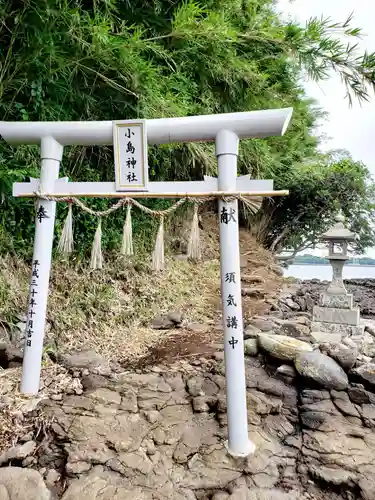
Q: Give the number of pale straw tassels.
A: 5